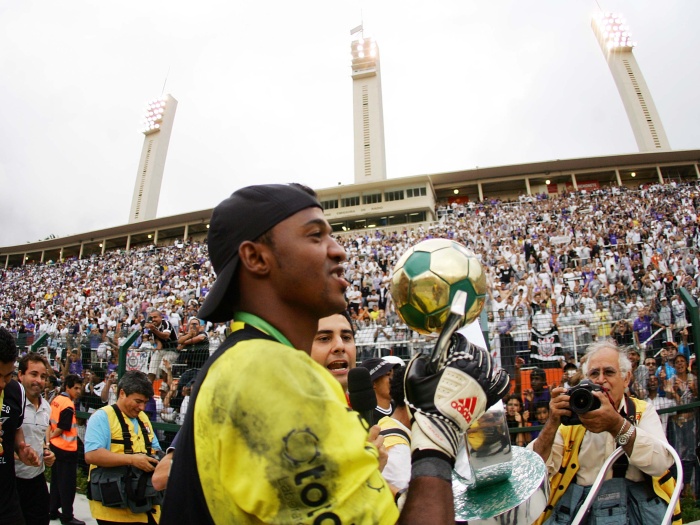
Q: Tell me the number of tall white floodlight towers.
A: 3